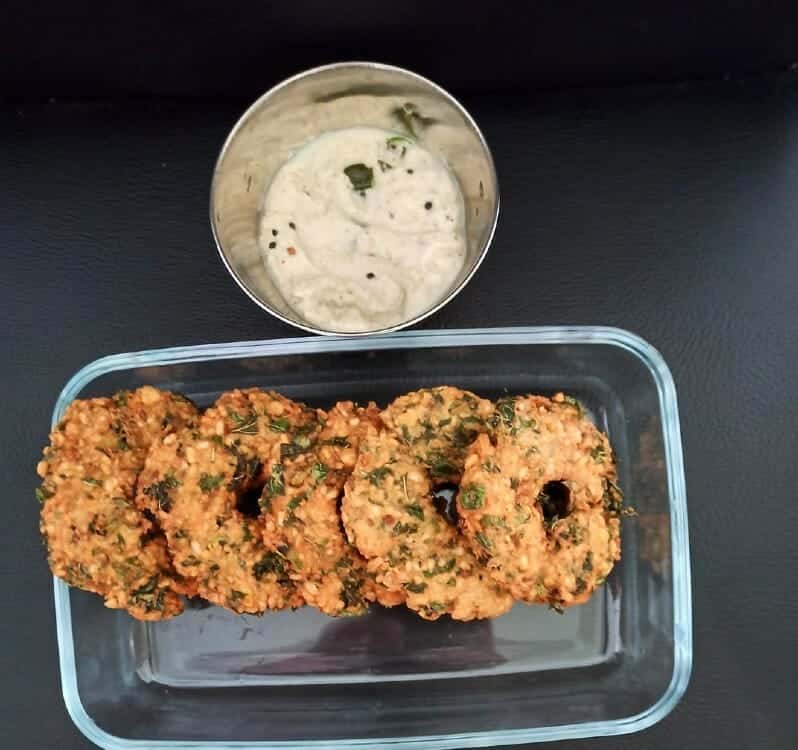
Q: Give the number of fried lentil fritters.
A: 5